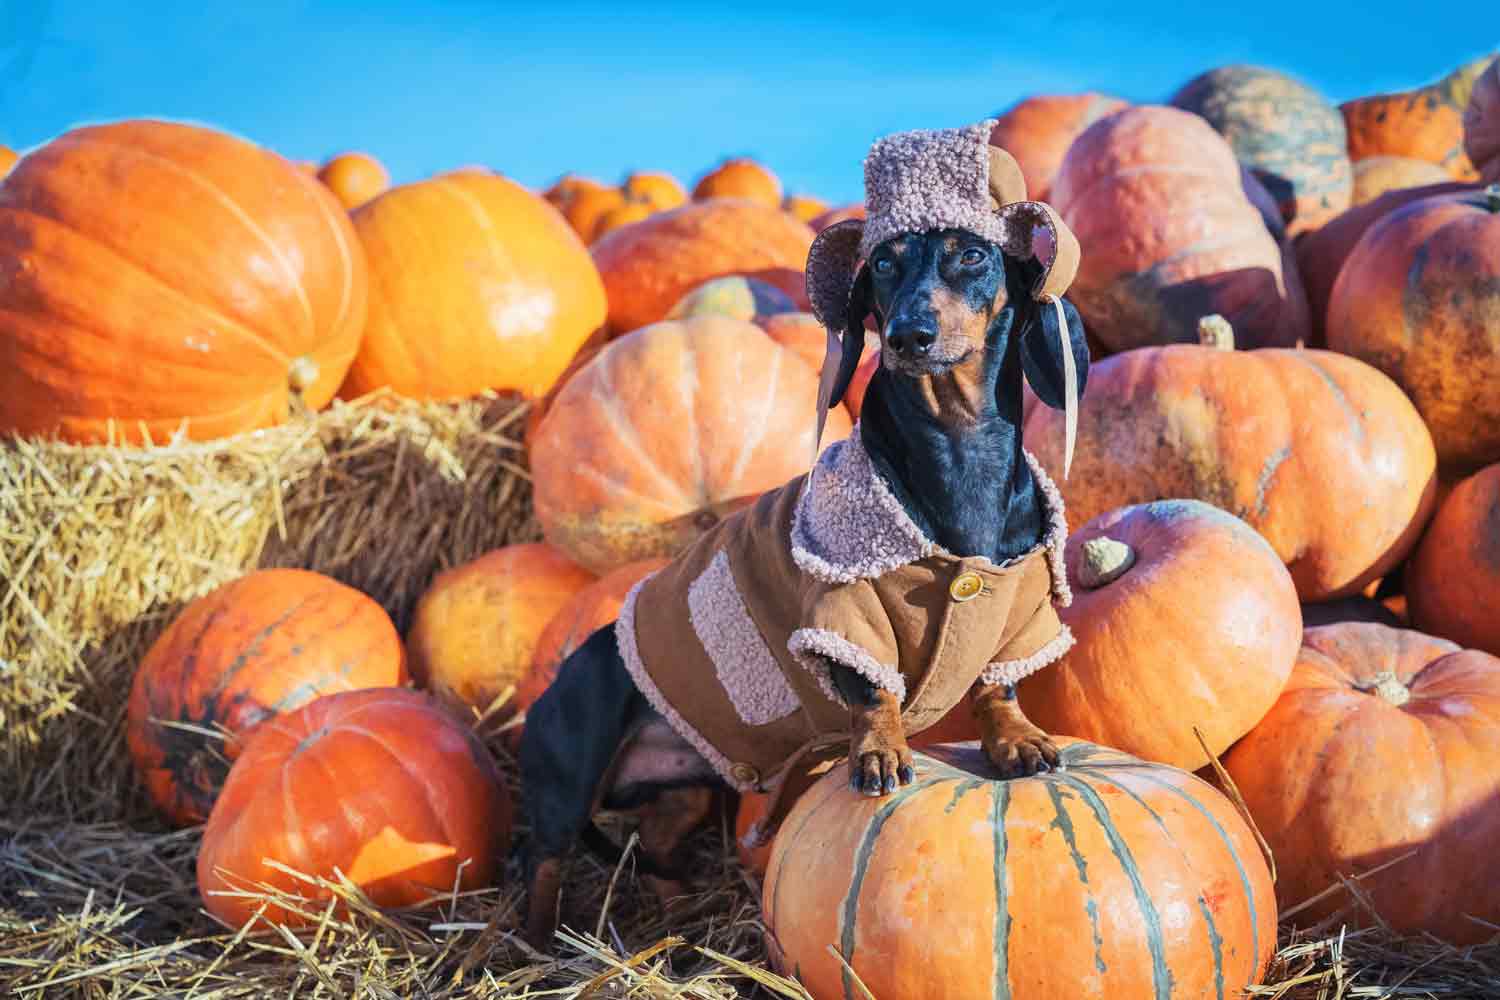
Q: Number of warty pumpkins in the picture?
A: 0